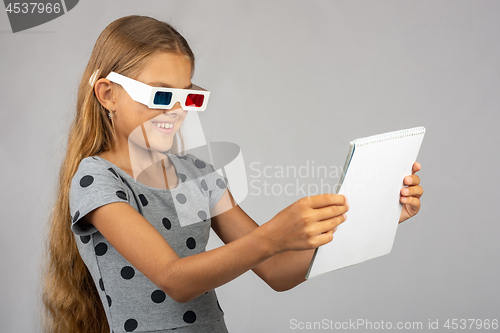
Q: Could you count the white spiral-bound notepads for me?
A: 1